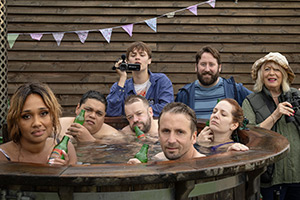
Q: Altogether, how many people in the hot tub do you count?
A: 5